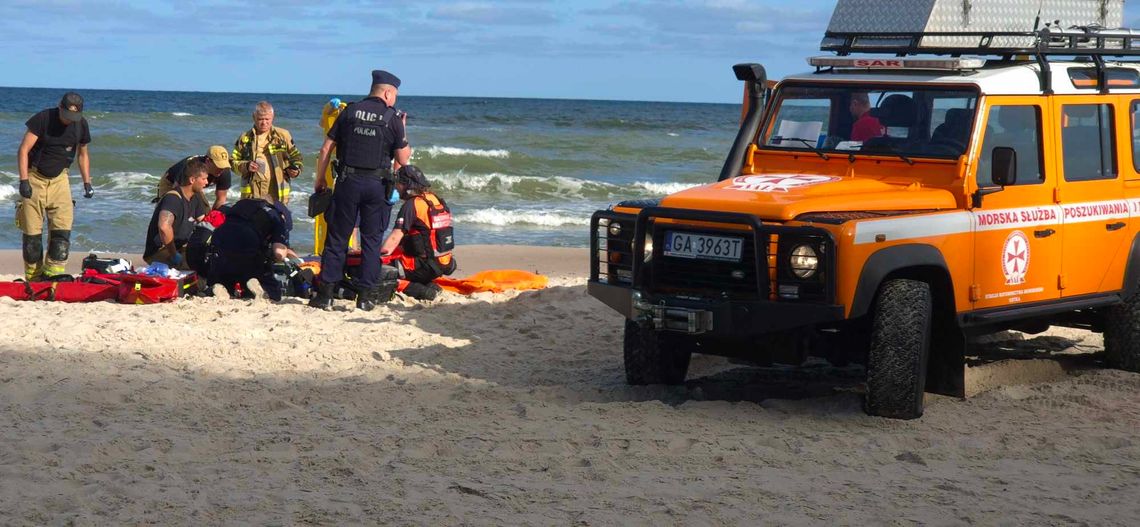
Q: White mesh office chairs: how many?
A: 0